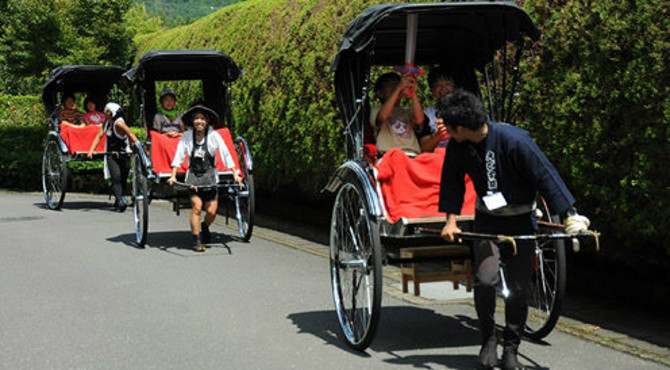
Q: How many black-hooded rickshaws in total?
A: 3